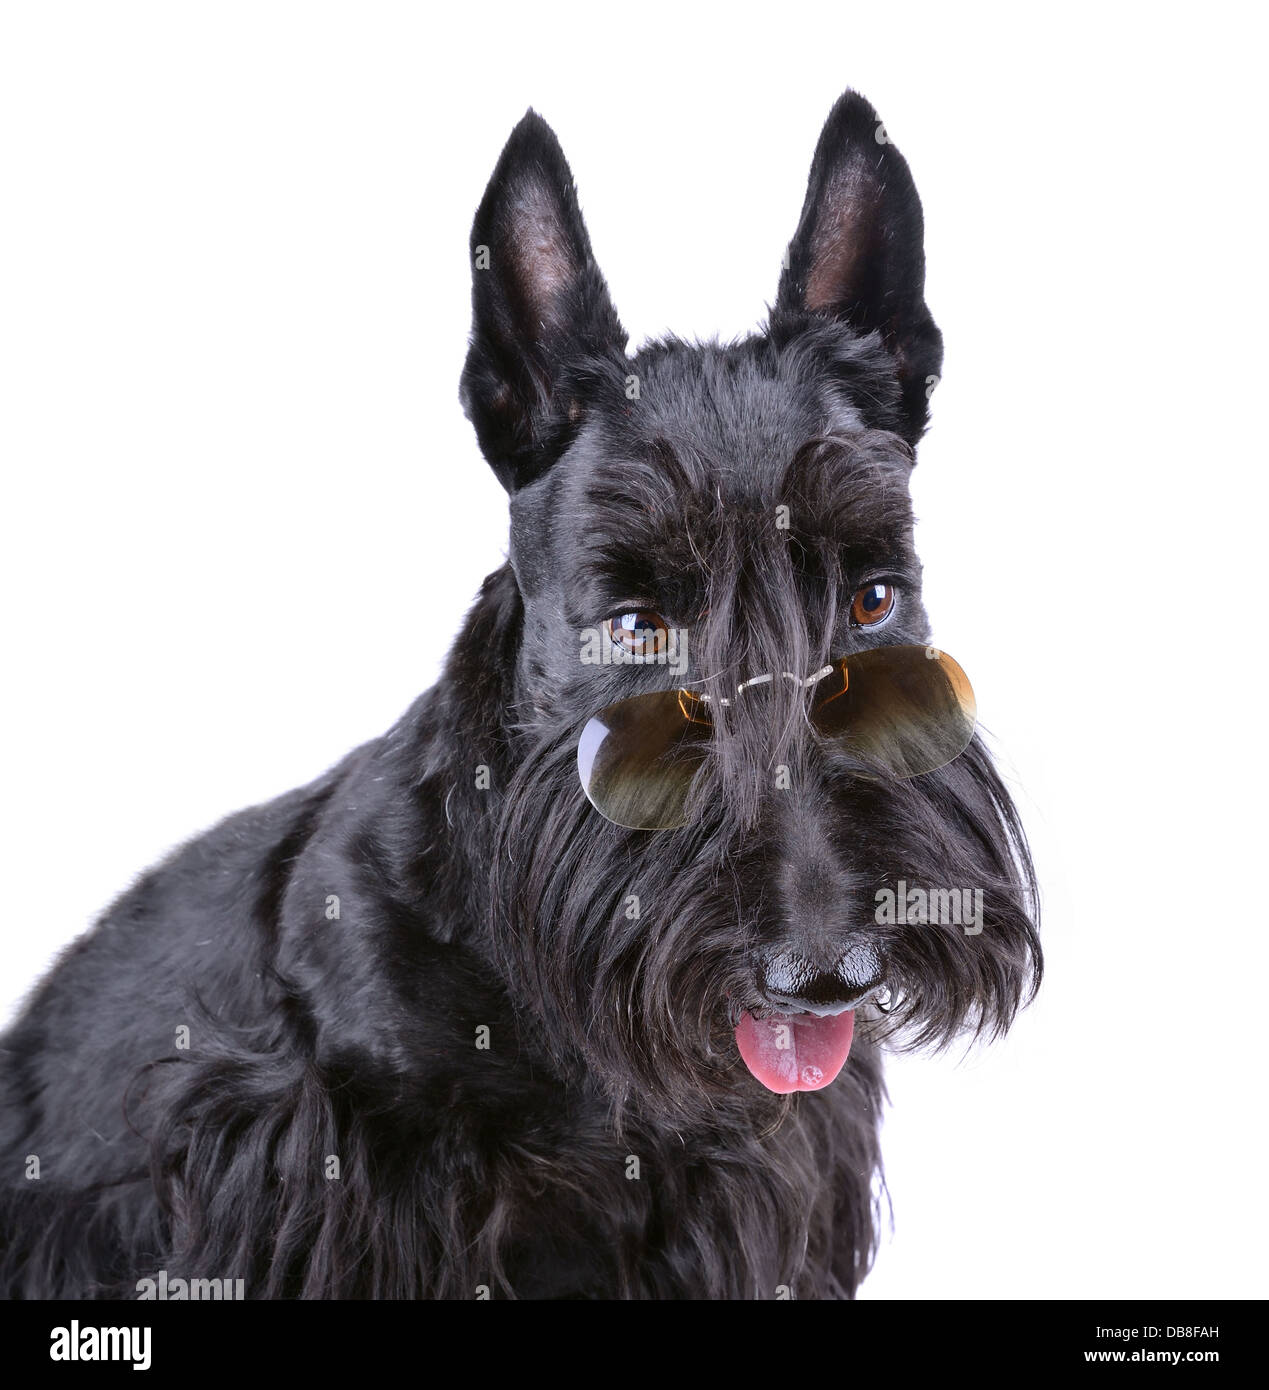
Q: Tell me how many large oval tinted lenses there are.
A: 2